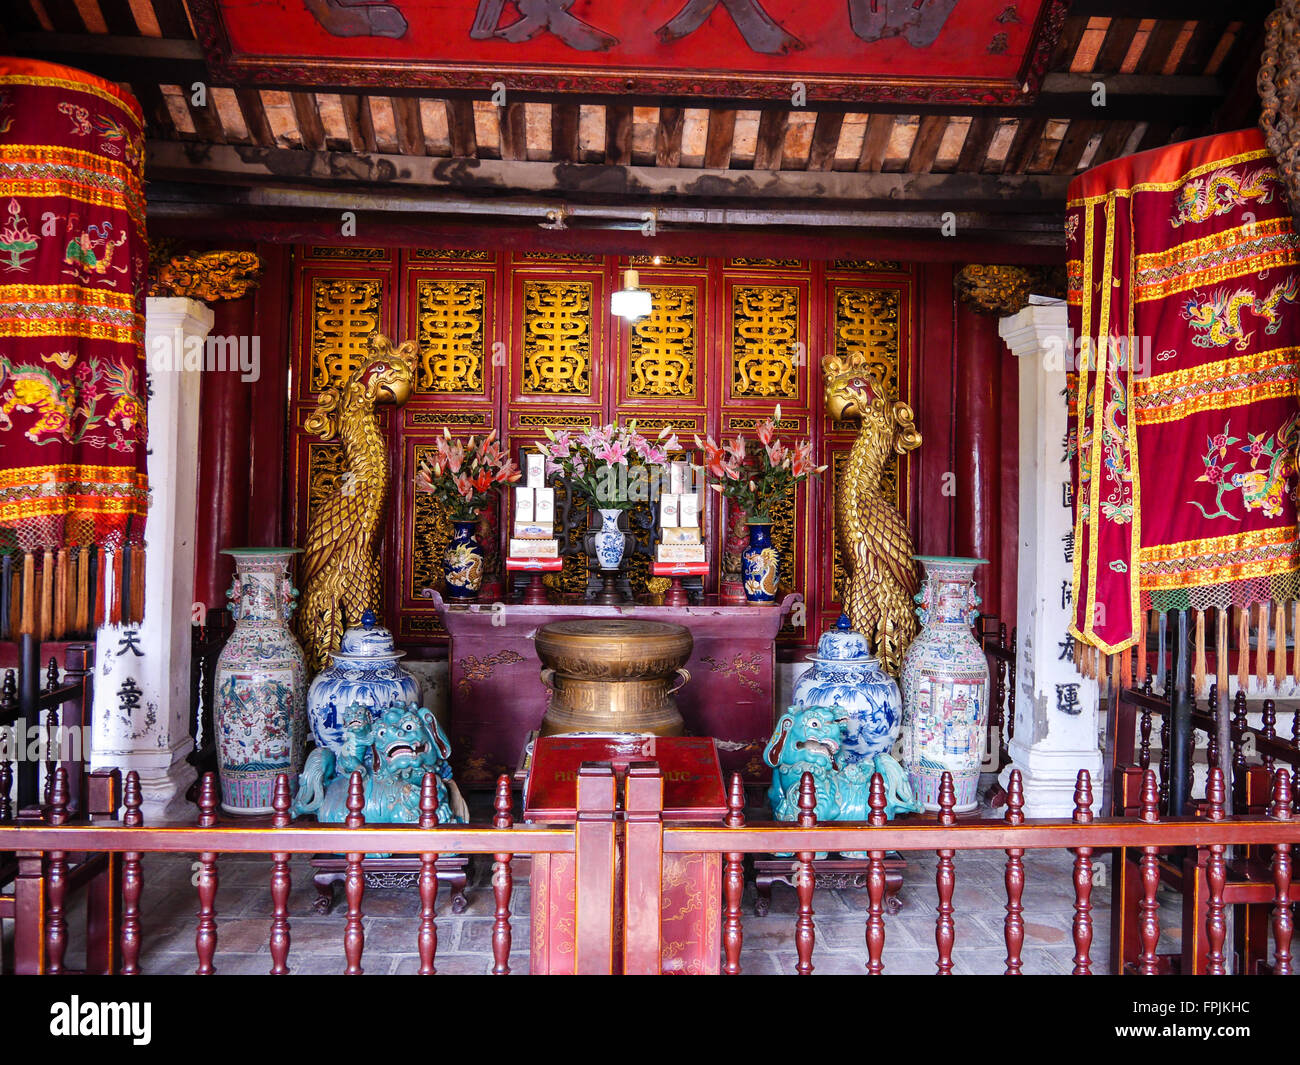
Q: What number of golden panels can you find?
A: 6